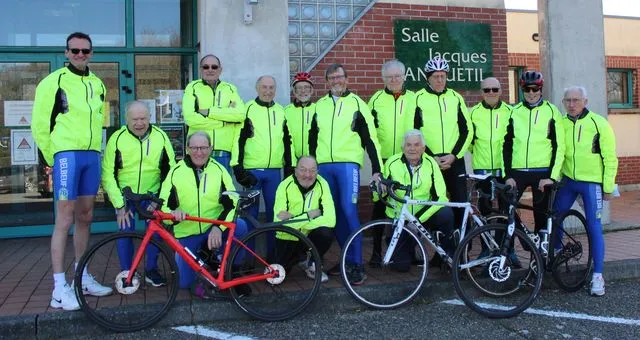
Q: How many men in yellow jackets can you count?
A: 14